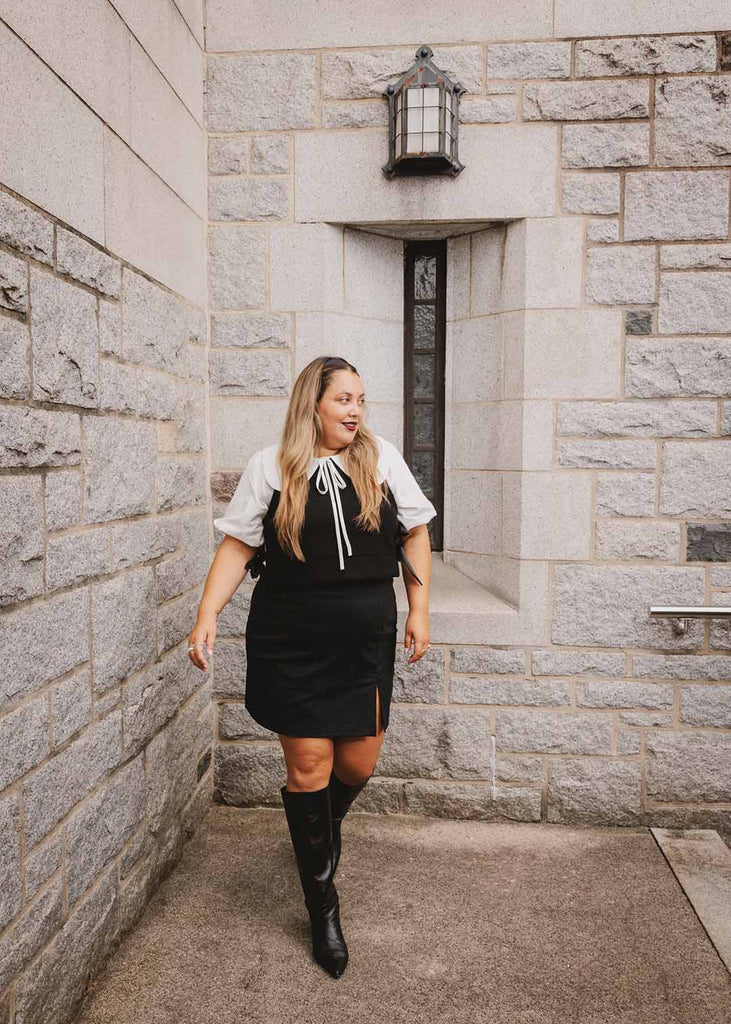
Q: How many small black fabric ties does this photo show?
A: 2